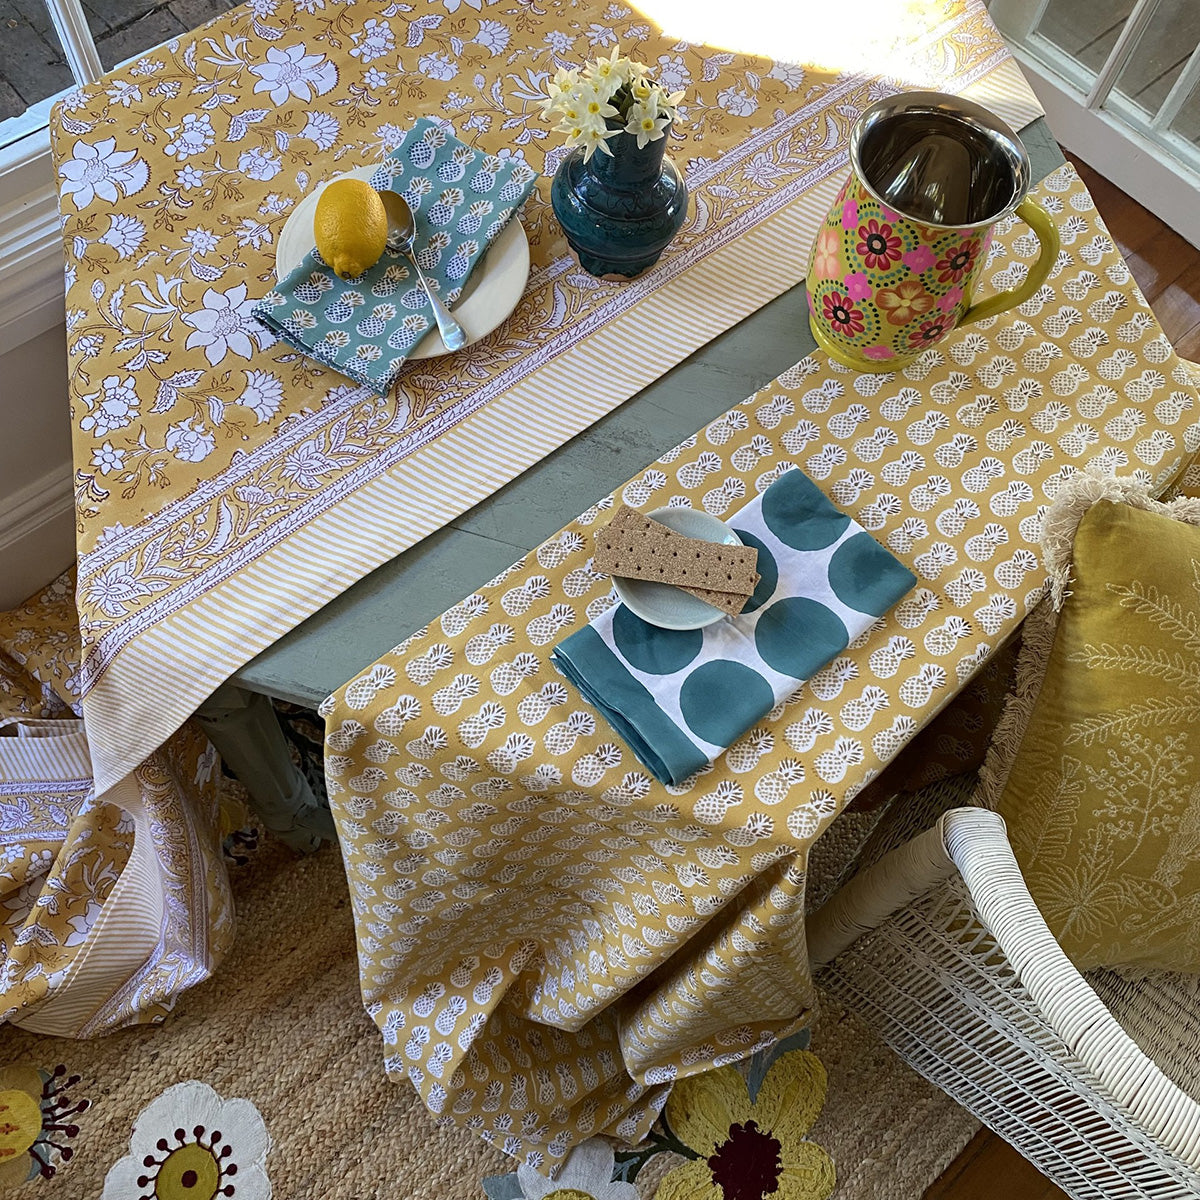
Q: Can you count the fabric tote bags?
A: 0